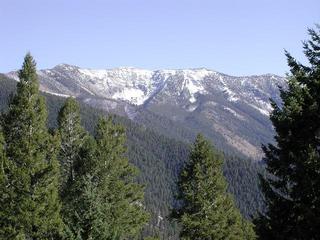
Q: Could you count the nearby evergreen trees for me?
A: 5